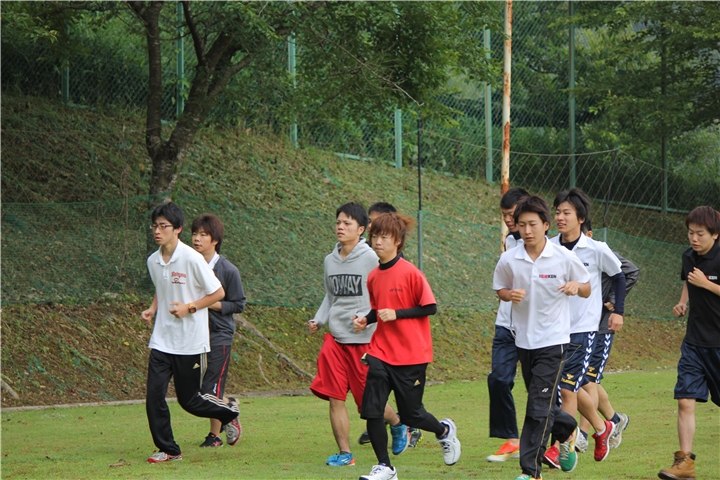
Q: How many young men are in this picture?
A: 10